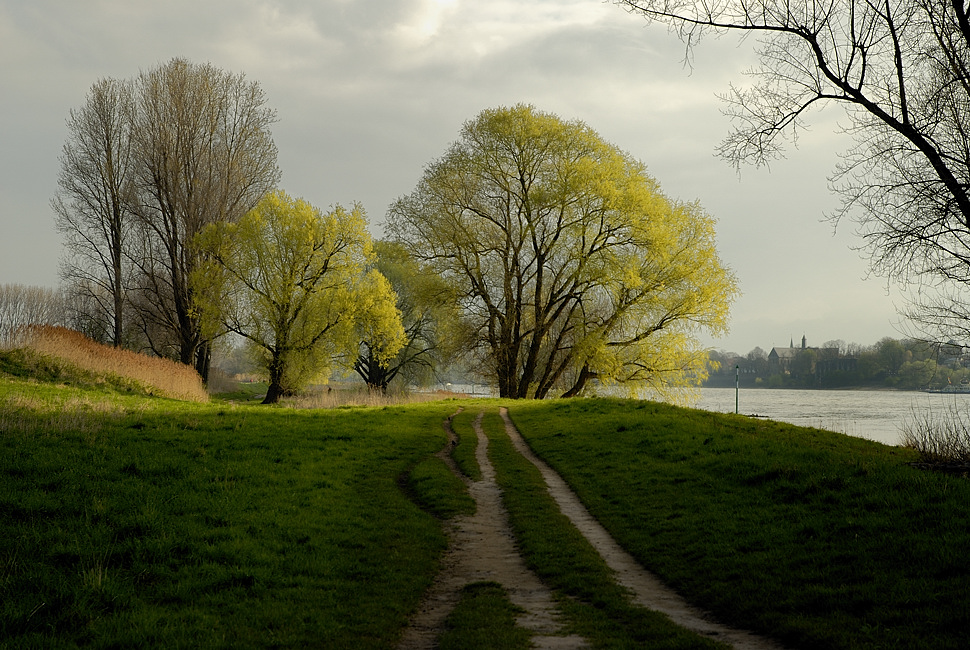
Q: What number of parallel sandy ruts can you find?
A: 3